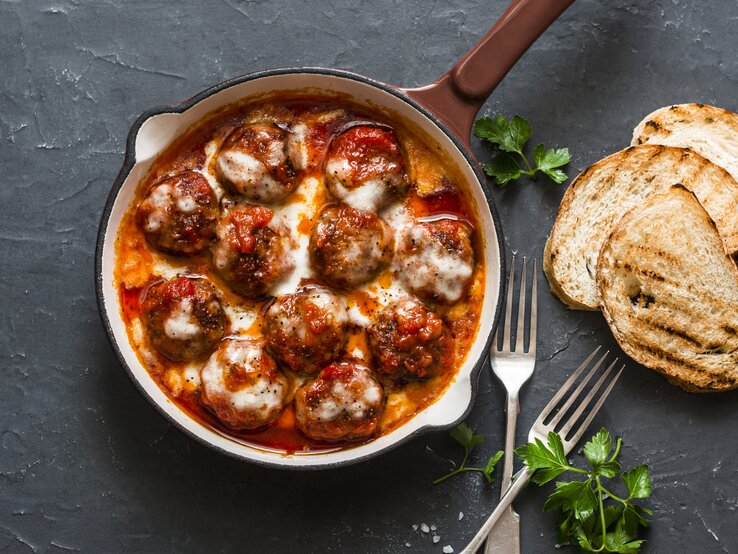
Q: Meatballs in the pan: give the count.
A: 11